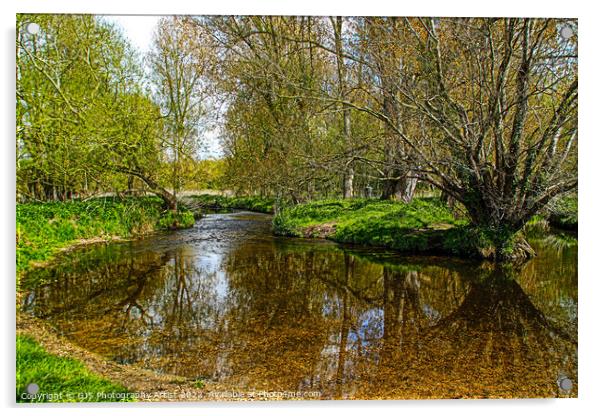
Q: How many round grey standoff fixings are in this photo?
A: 4